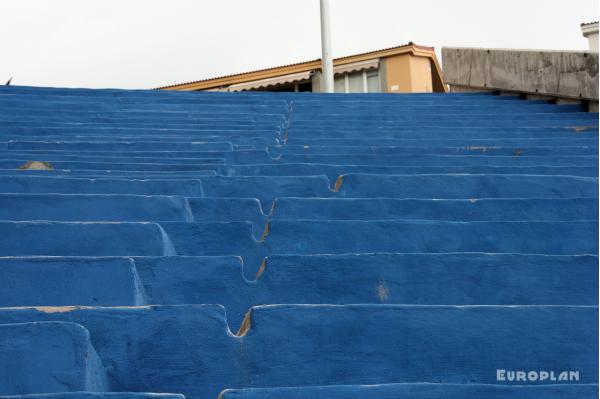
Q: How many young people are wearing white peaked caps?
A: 0